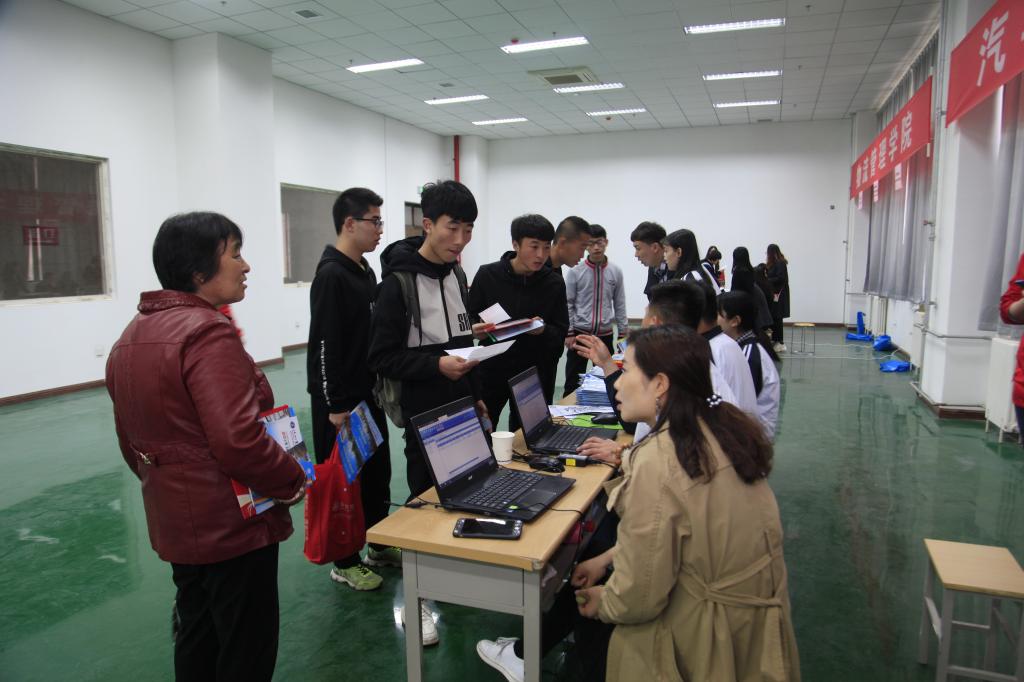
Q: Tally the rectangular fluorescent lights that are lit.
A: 9